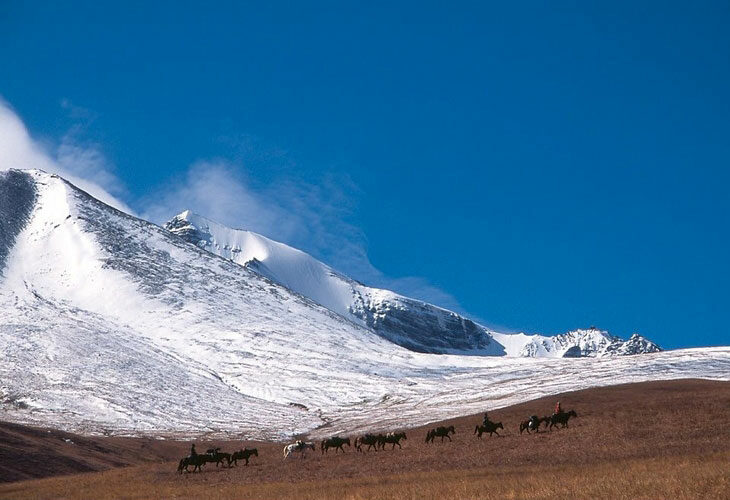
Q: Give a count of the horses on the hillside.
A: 11